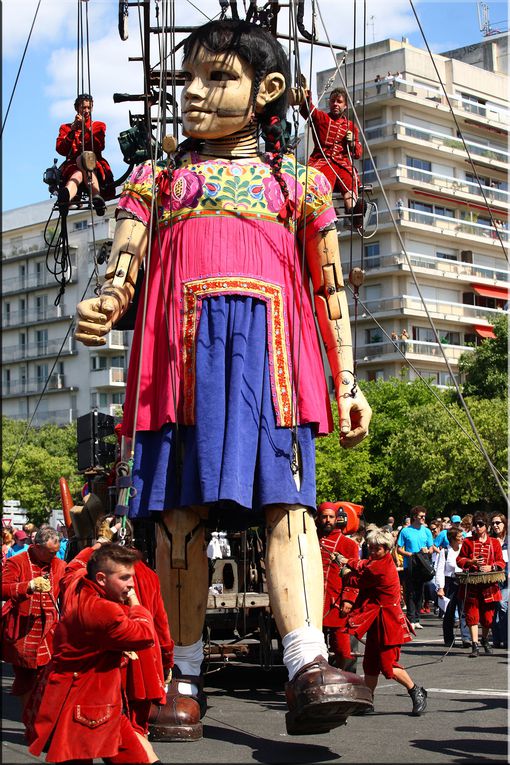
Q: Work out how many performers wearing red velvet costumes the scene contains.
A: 8